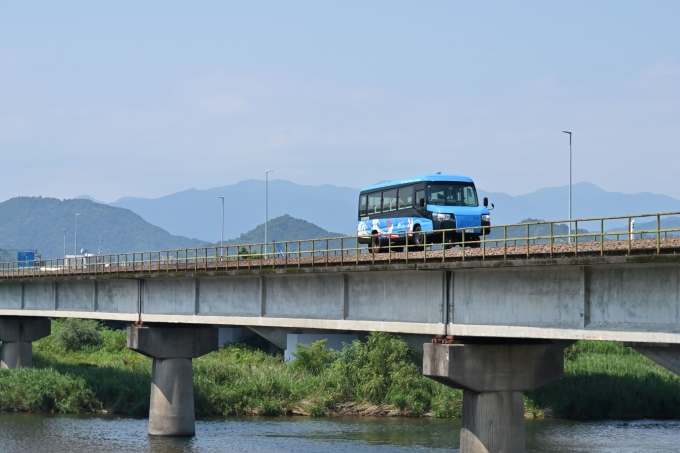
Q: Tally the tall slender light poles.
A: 5